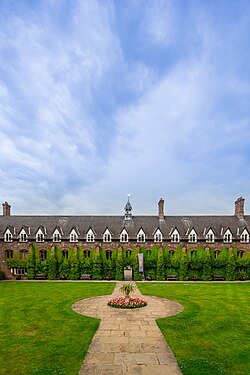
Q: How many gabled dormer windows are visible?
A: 15